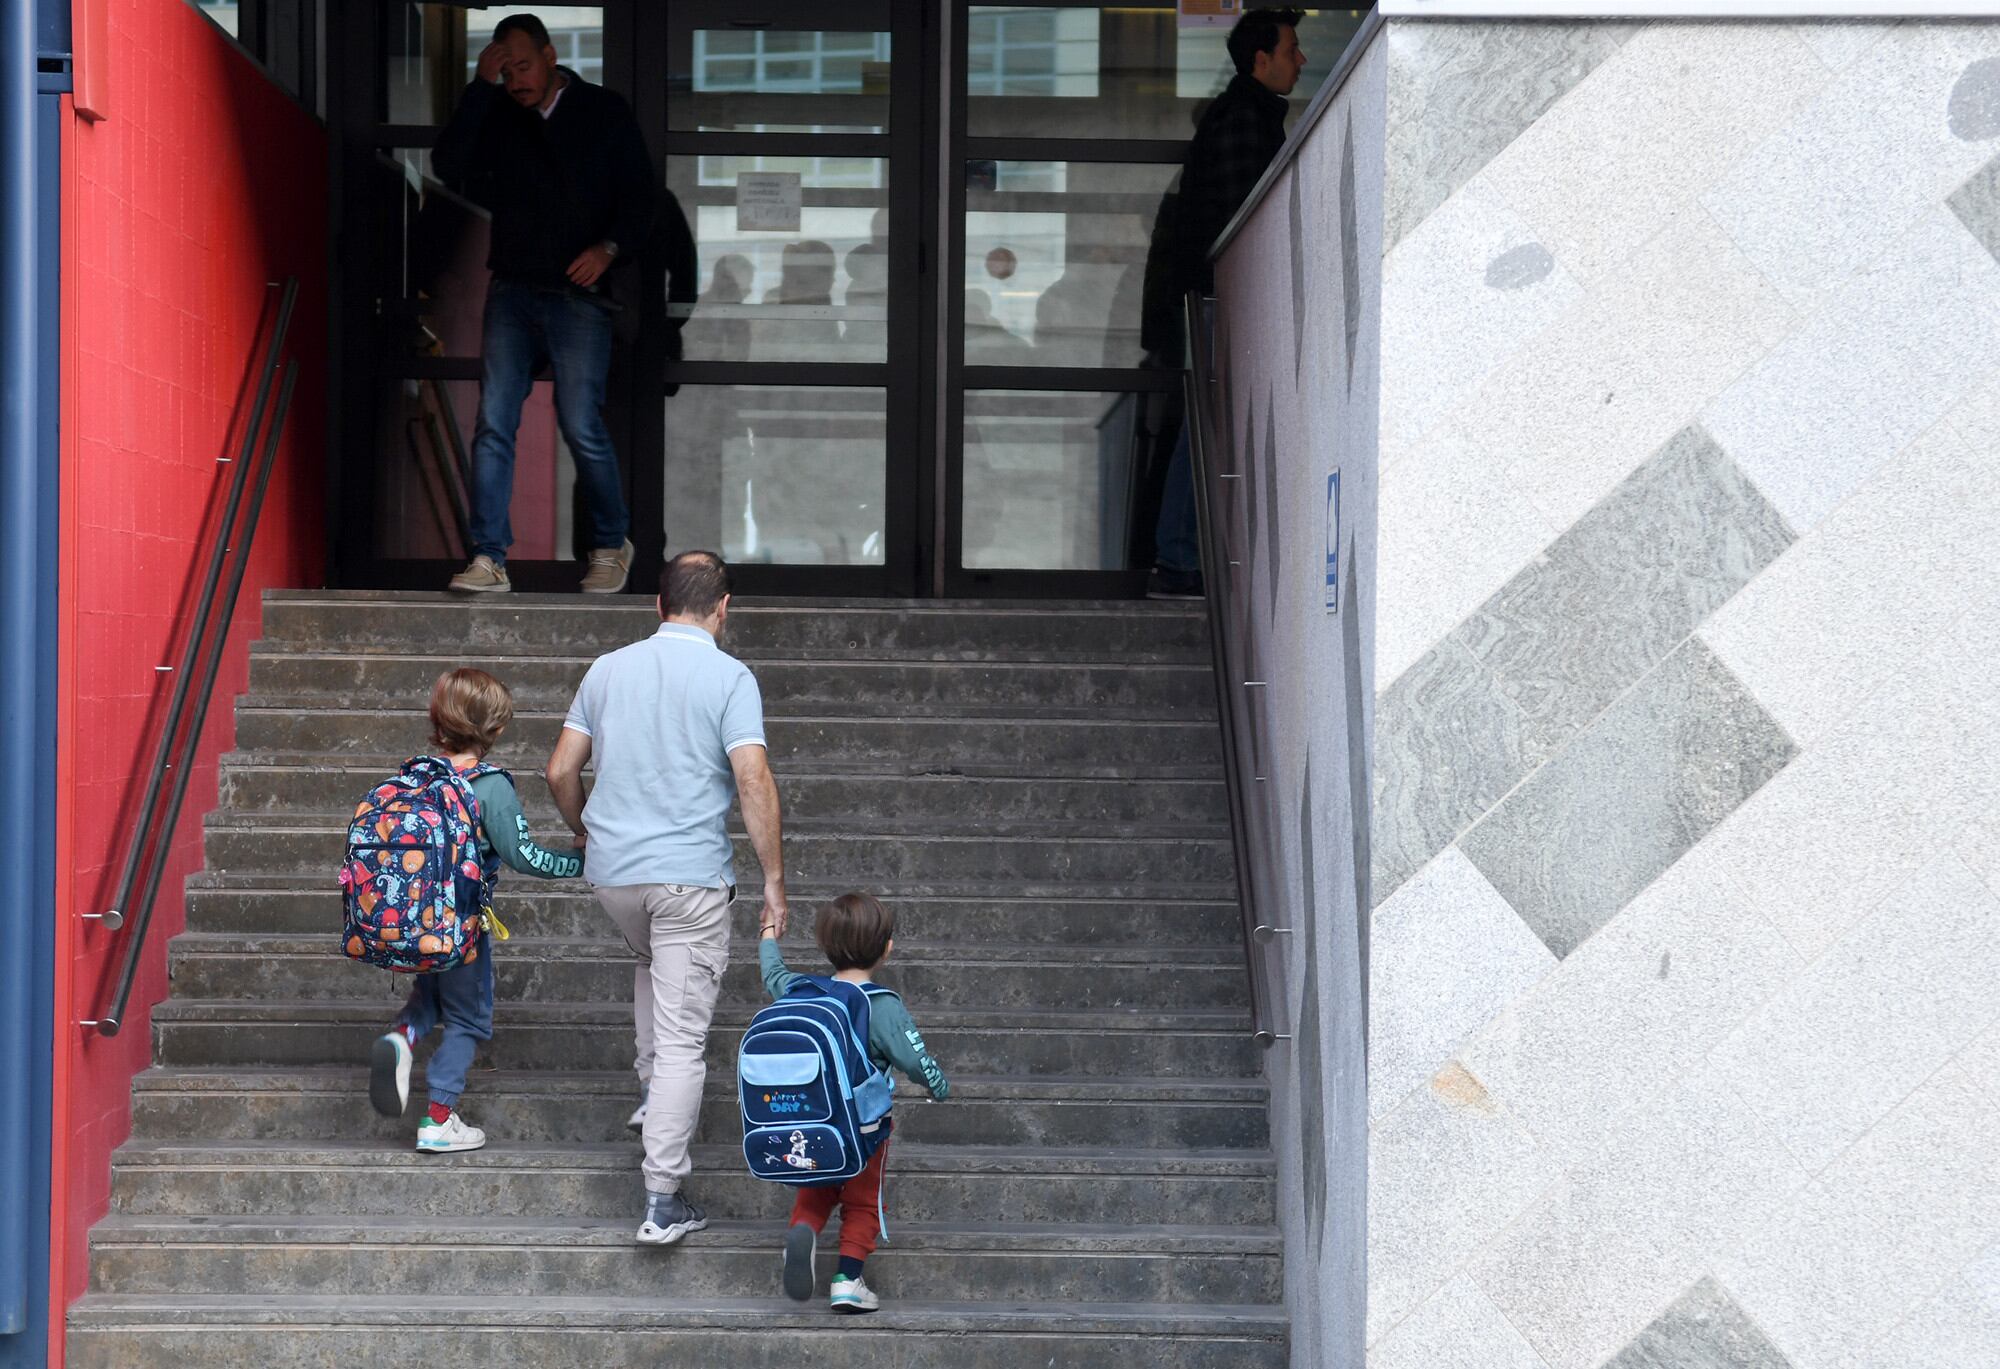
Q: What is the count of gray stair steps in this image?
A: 12